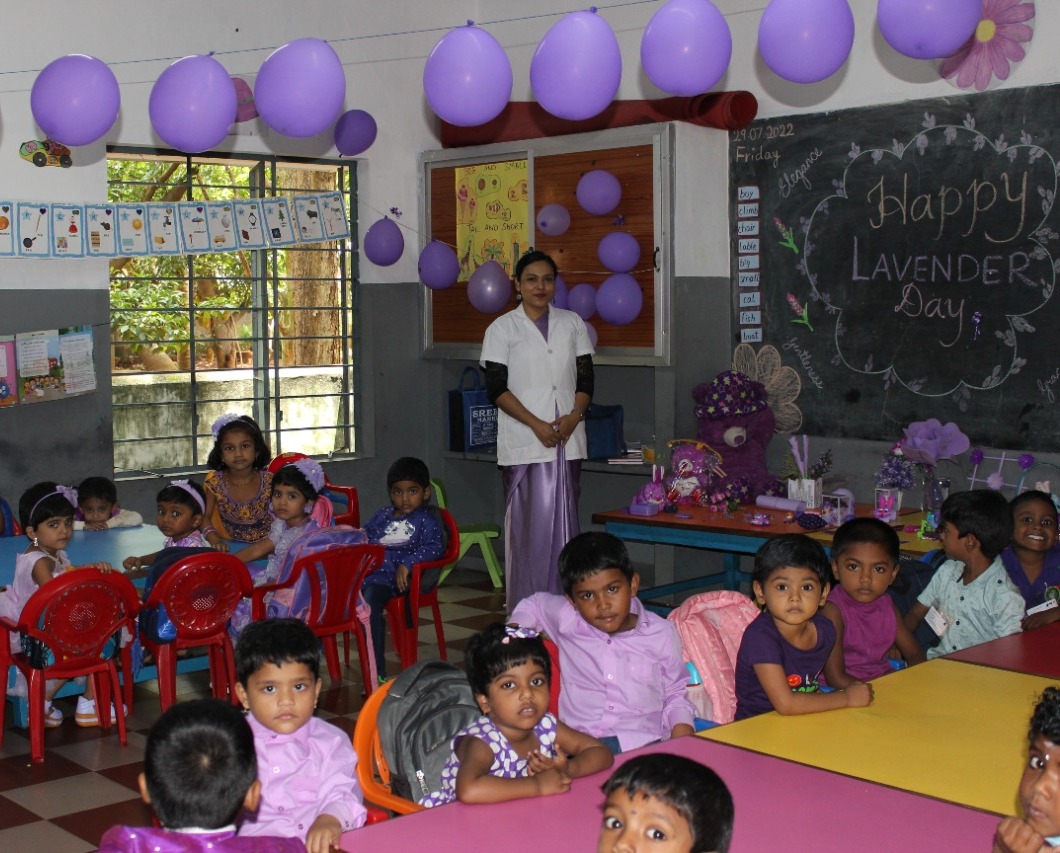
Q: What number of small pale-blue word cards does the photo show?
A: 9